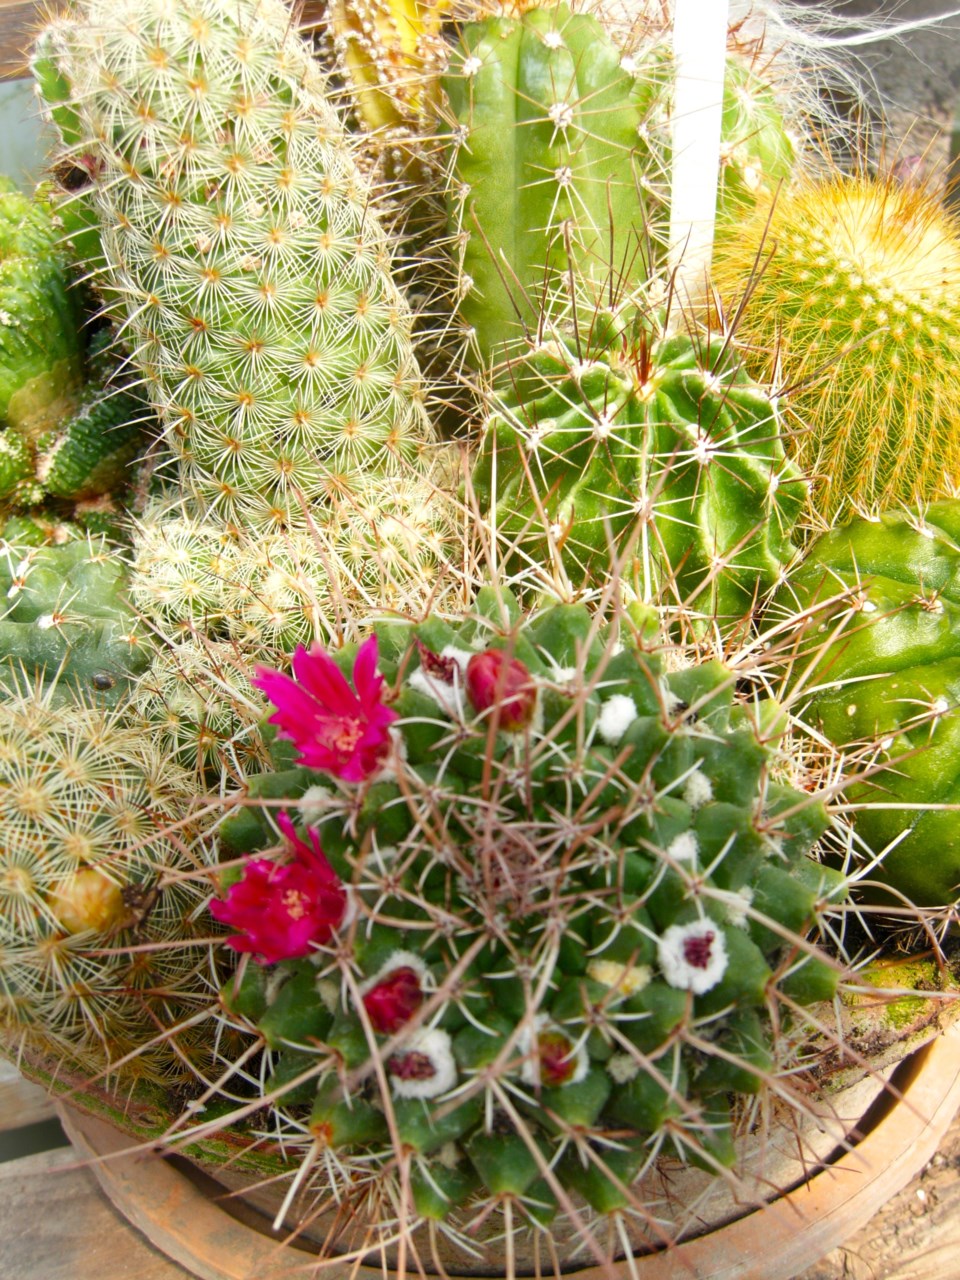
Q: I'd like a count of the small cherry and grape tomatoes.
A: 0